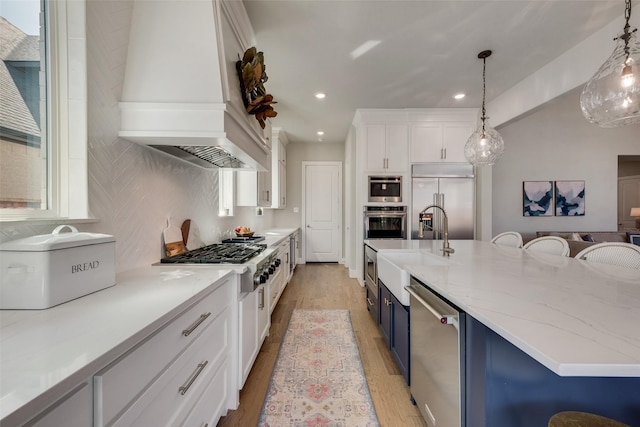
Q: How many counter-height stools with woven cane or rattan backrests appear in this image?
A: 3